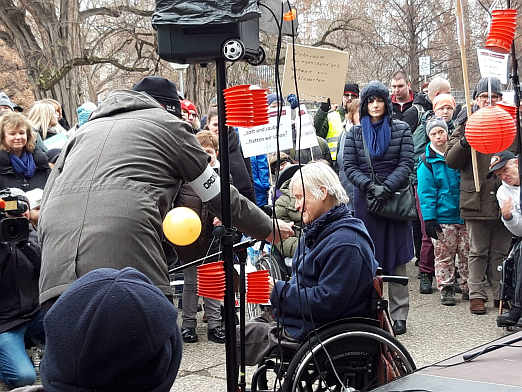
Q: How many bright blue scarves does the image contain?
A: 2